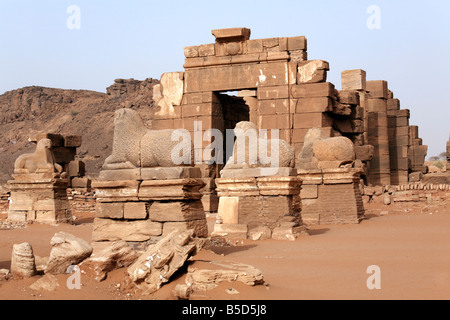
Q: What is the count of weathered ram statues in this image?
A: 4